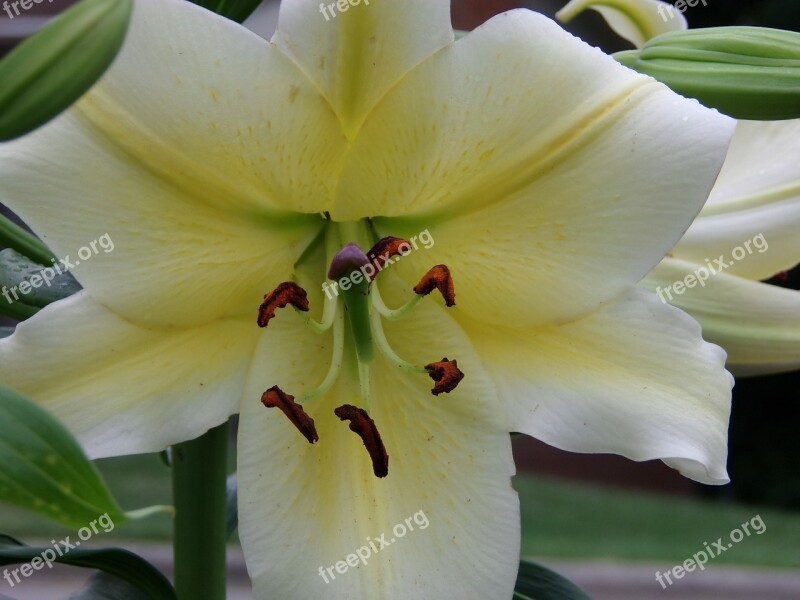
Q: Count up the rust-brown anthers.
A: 6